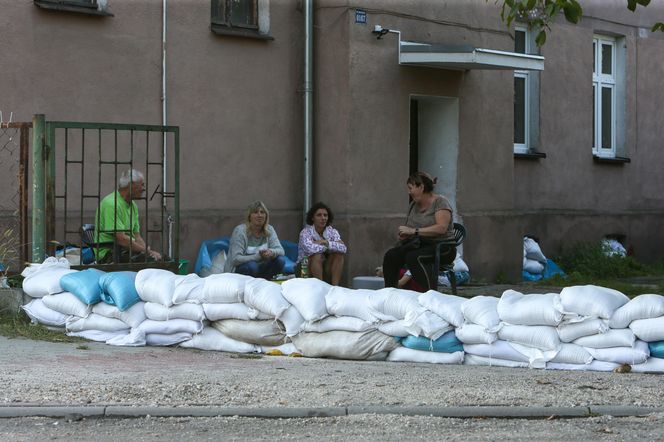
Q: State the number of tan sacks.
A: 2